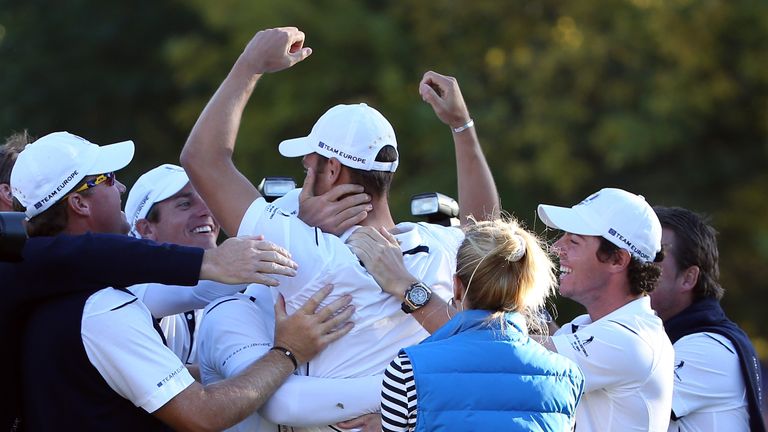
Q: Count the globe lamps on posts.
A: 0